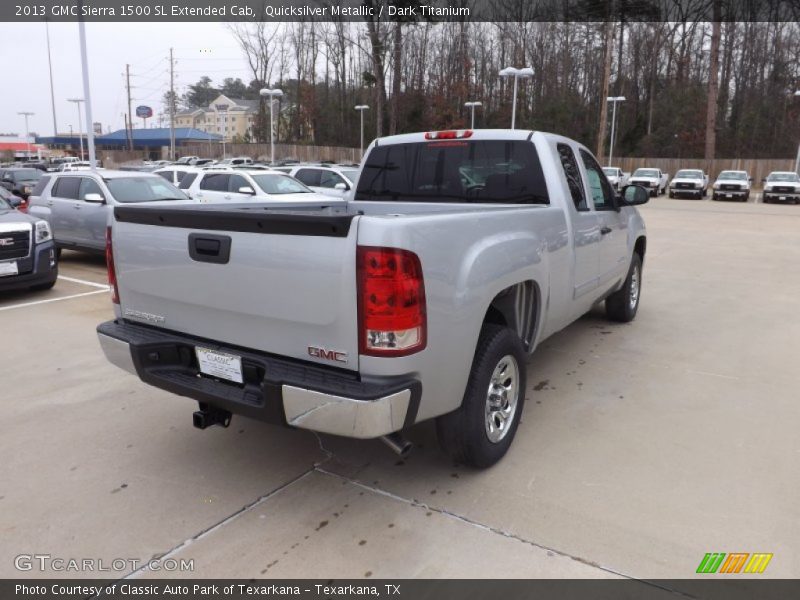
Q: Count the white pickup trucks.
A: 5